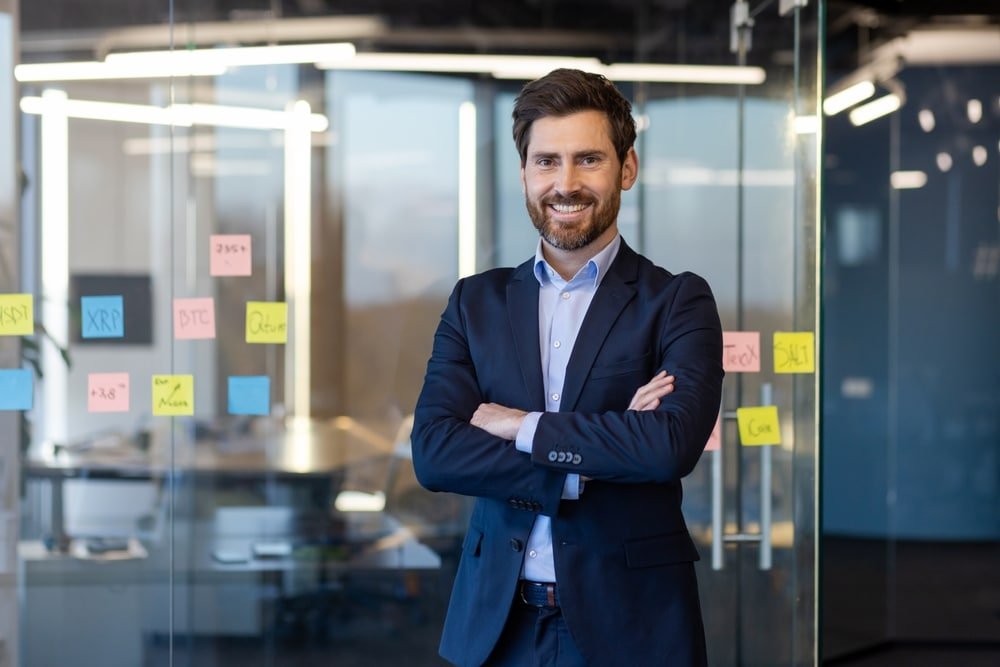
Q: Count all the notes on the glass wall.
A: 13